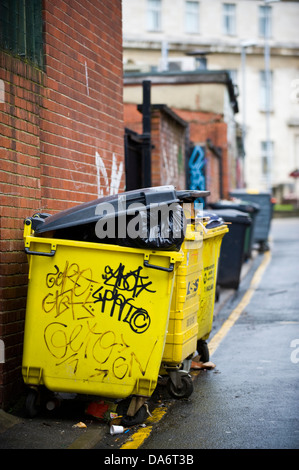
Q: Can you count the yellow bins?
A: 3